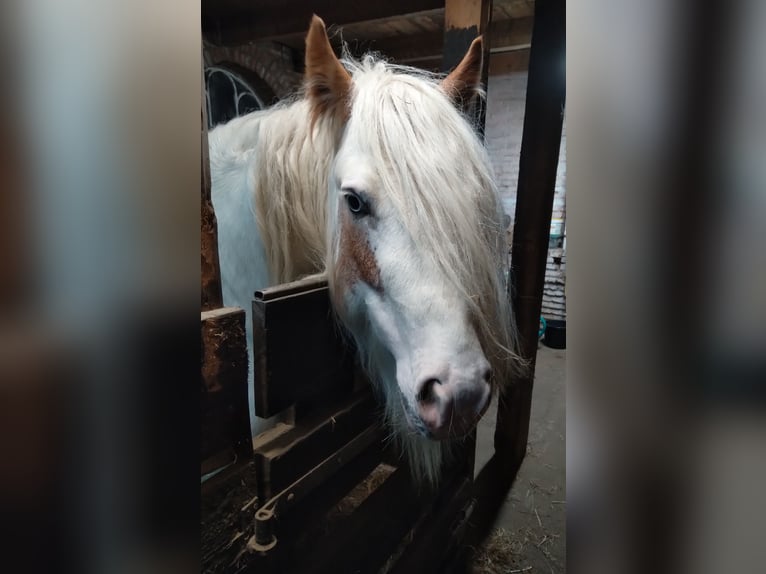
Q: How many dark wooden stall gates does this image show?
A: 1